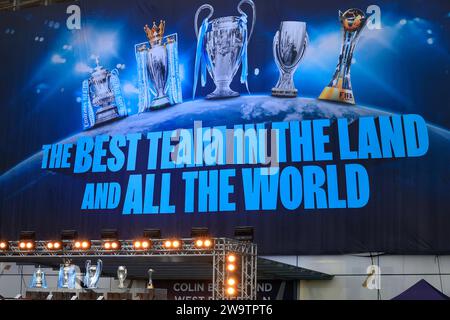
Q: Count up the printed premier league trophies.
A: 1